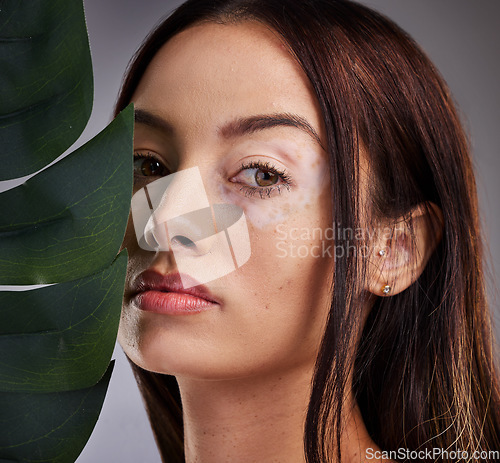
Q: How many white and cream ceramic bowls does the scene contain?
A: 0